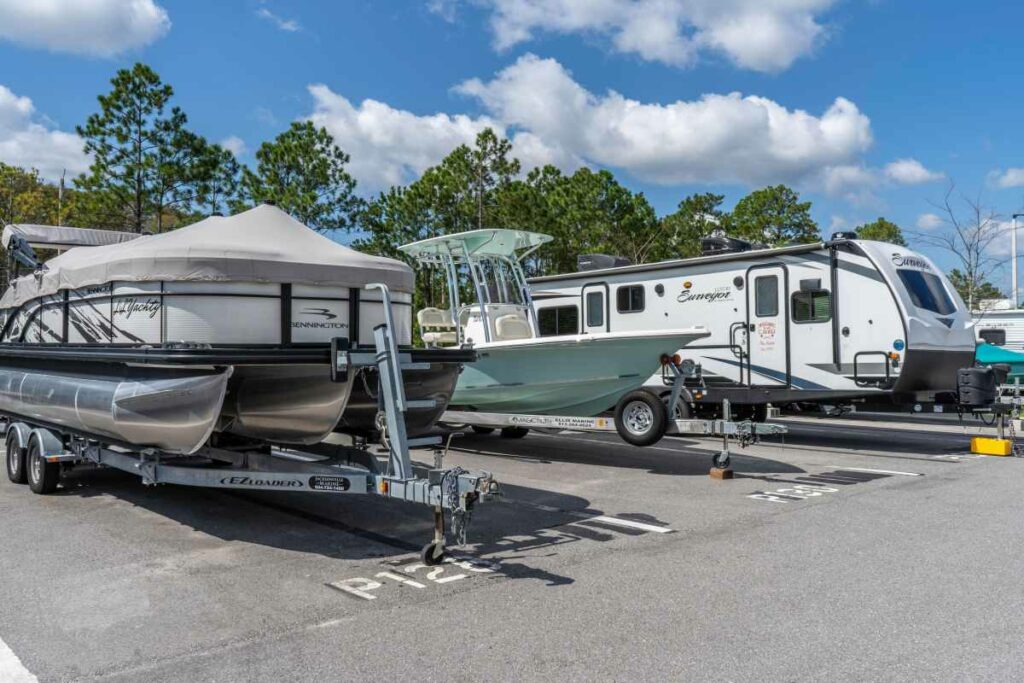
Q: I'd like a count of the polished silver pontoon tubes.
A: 3